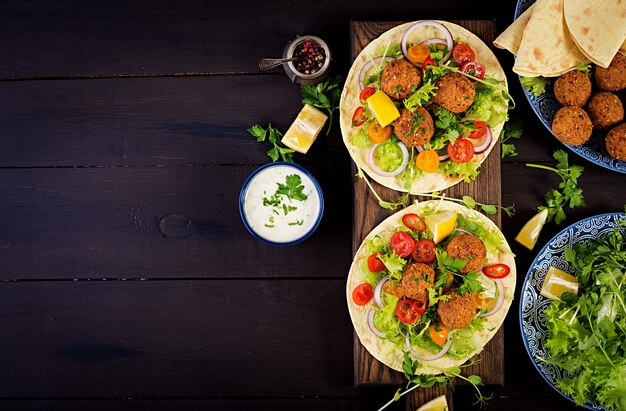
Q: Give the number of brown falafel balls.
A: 11